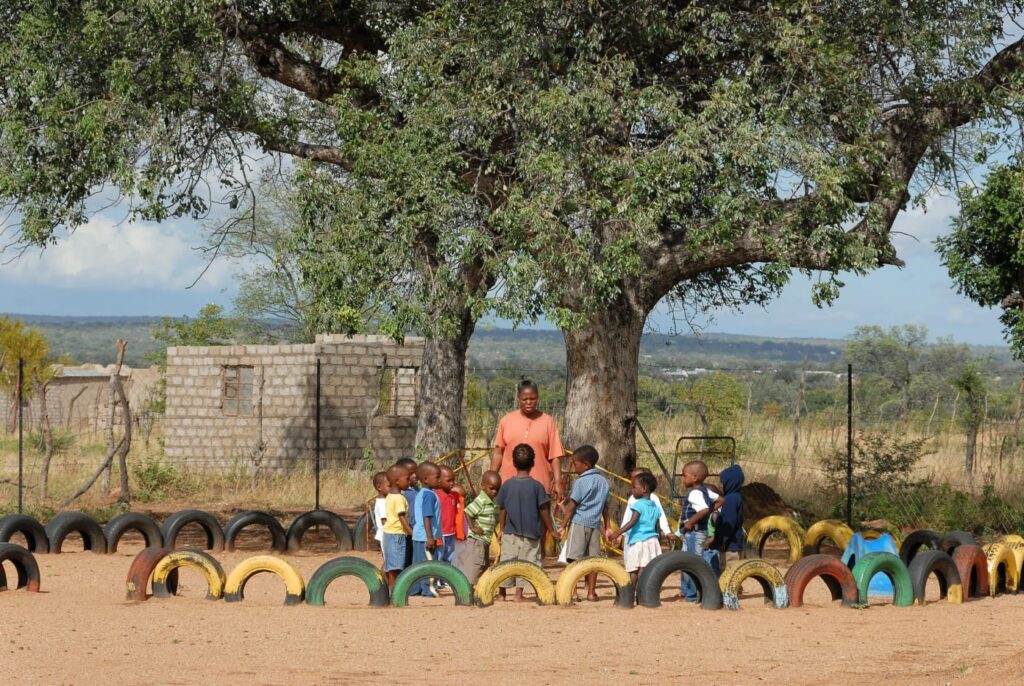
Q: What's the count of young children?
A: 14